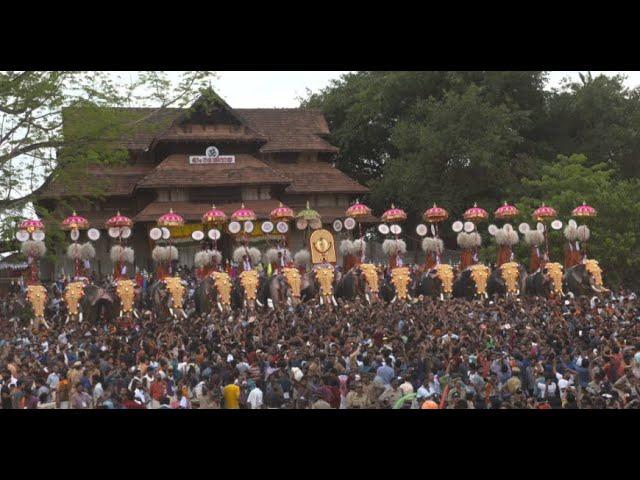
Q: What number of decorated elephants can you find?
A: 15